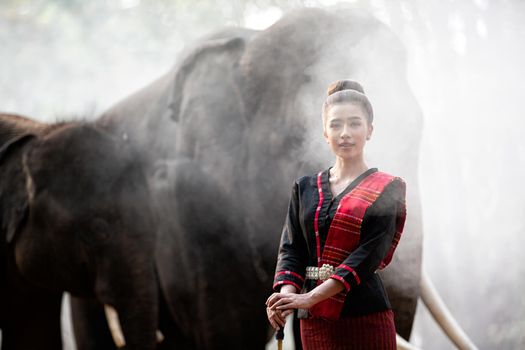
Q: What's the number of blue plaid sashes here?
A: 0